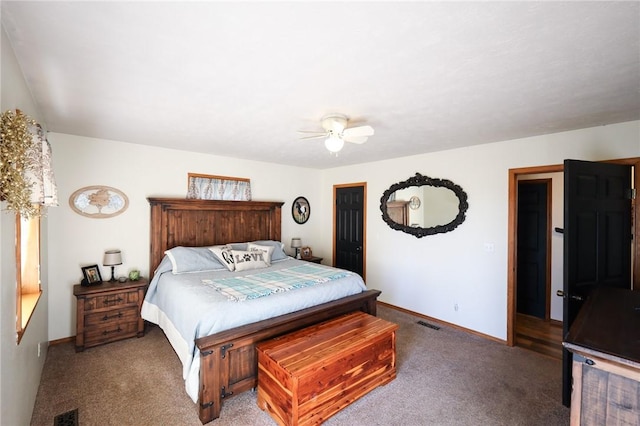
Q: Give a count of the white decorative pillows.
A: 3